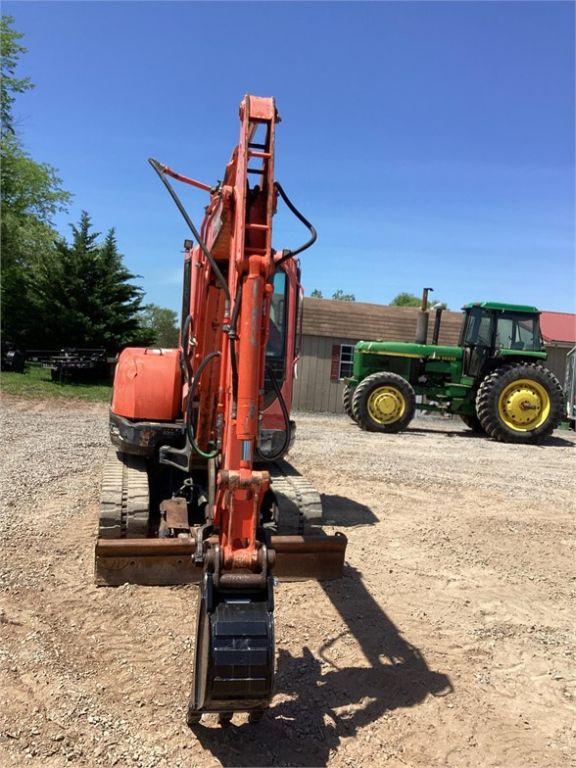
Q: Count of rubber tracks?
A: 2